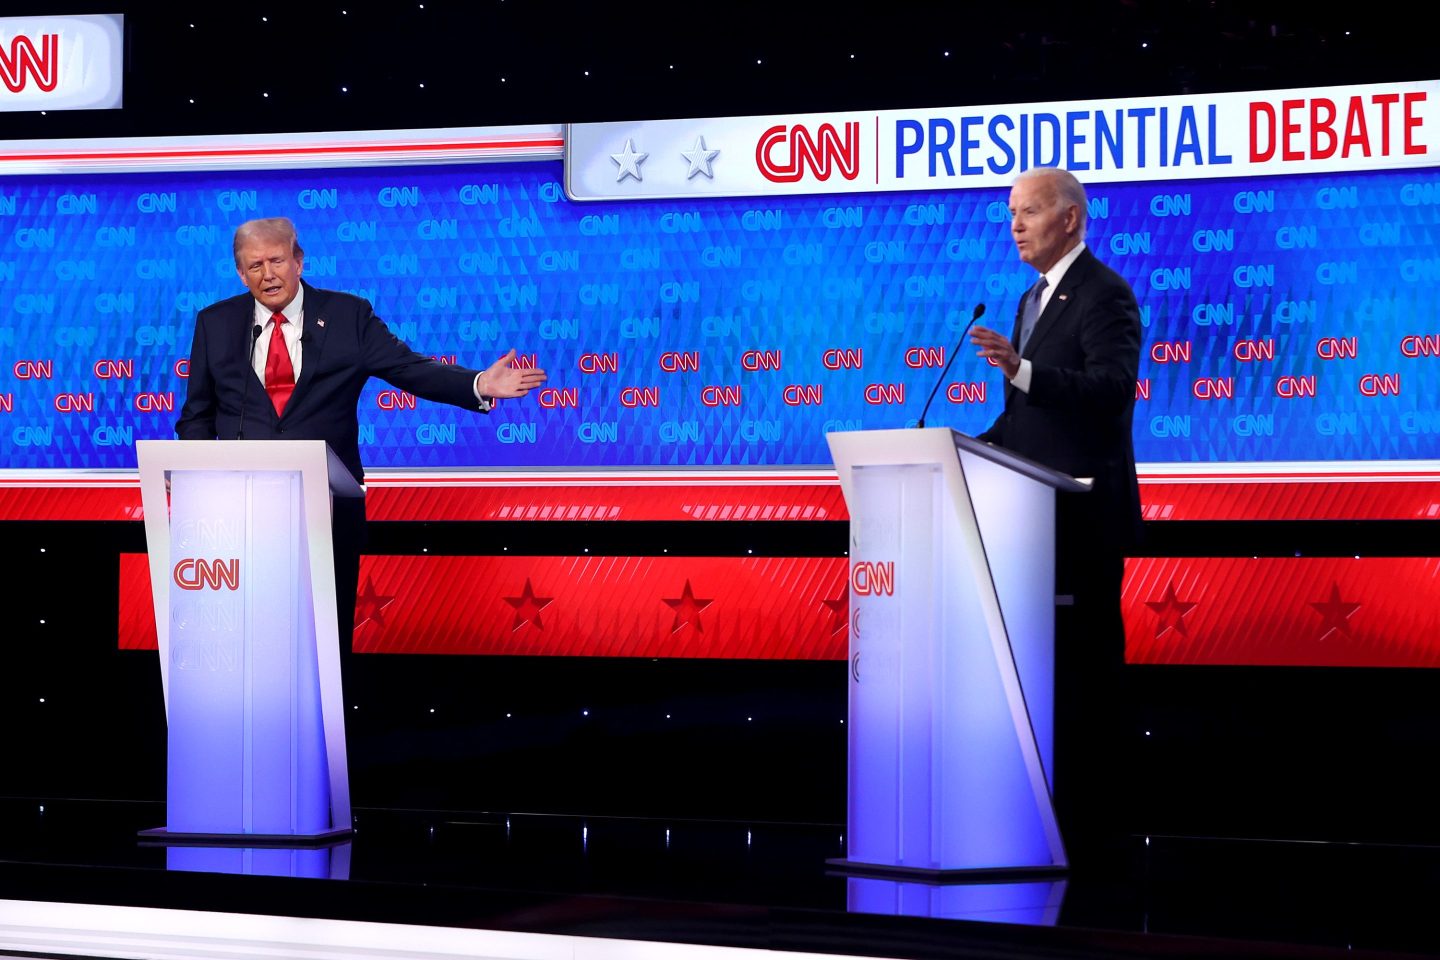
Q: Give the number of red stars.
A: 6